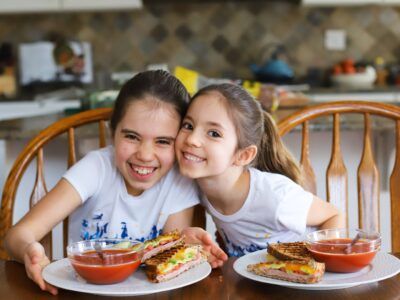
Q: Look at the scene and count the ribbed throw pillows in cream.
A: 0